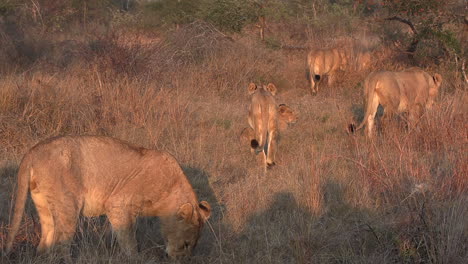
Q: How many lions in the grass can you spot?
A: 5